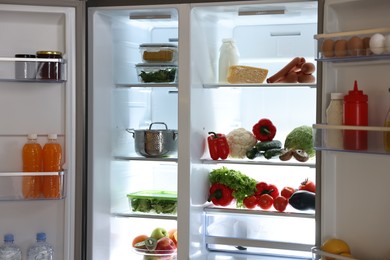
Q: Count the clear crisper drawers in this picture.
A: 1